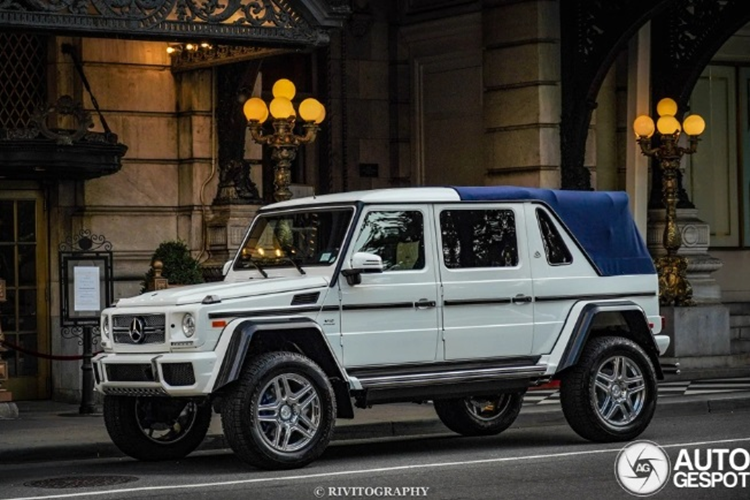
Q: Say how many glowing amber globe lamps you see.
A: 8